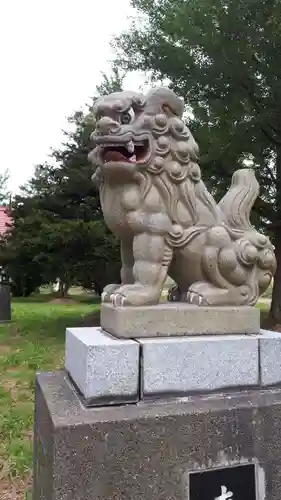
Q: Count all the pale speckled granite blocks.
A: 3